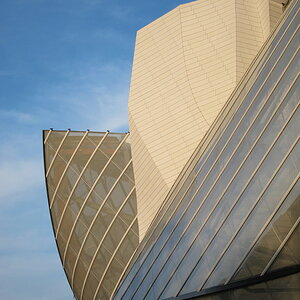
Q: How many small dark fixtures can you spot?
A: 5